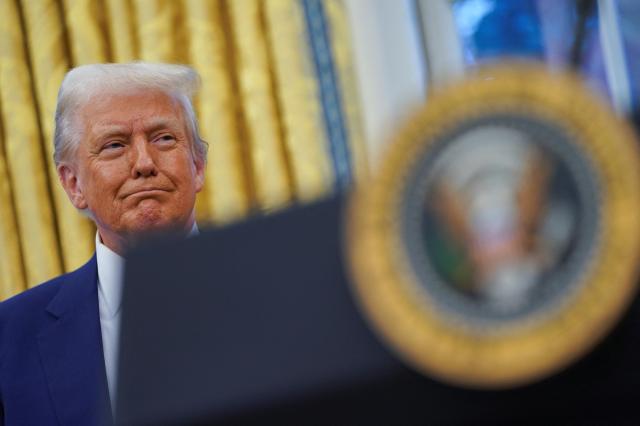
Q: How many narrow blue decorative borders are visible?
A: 1